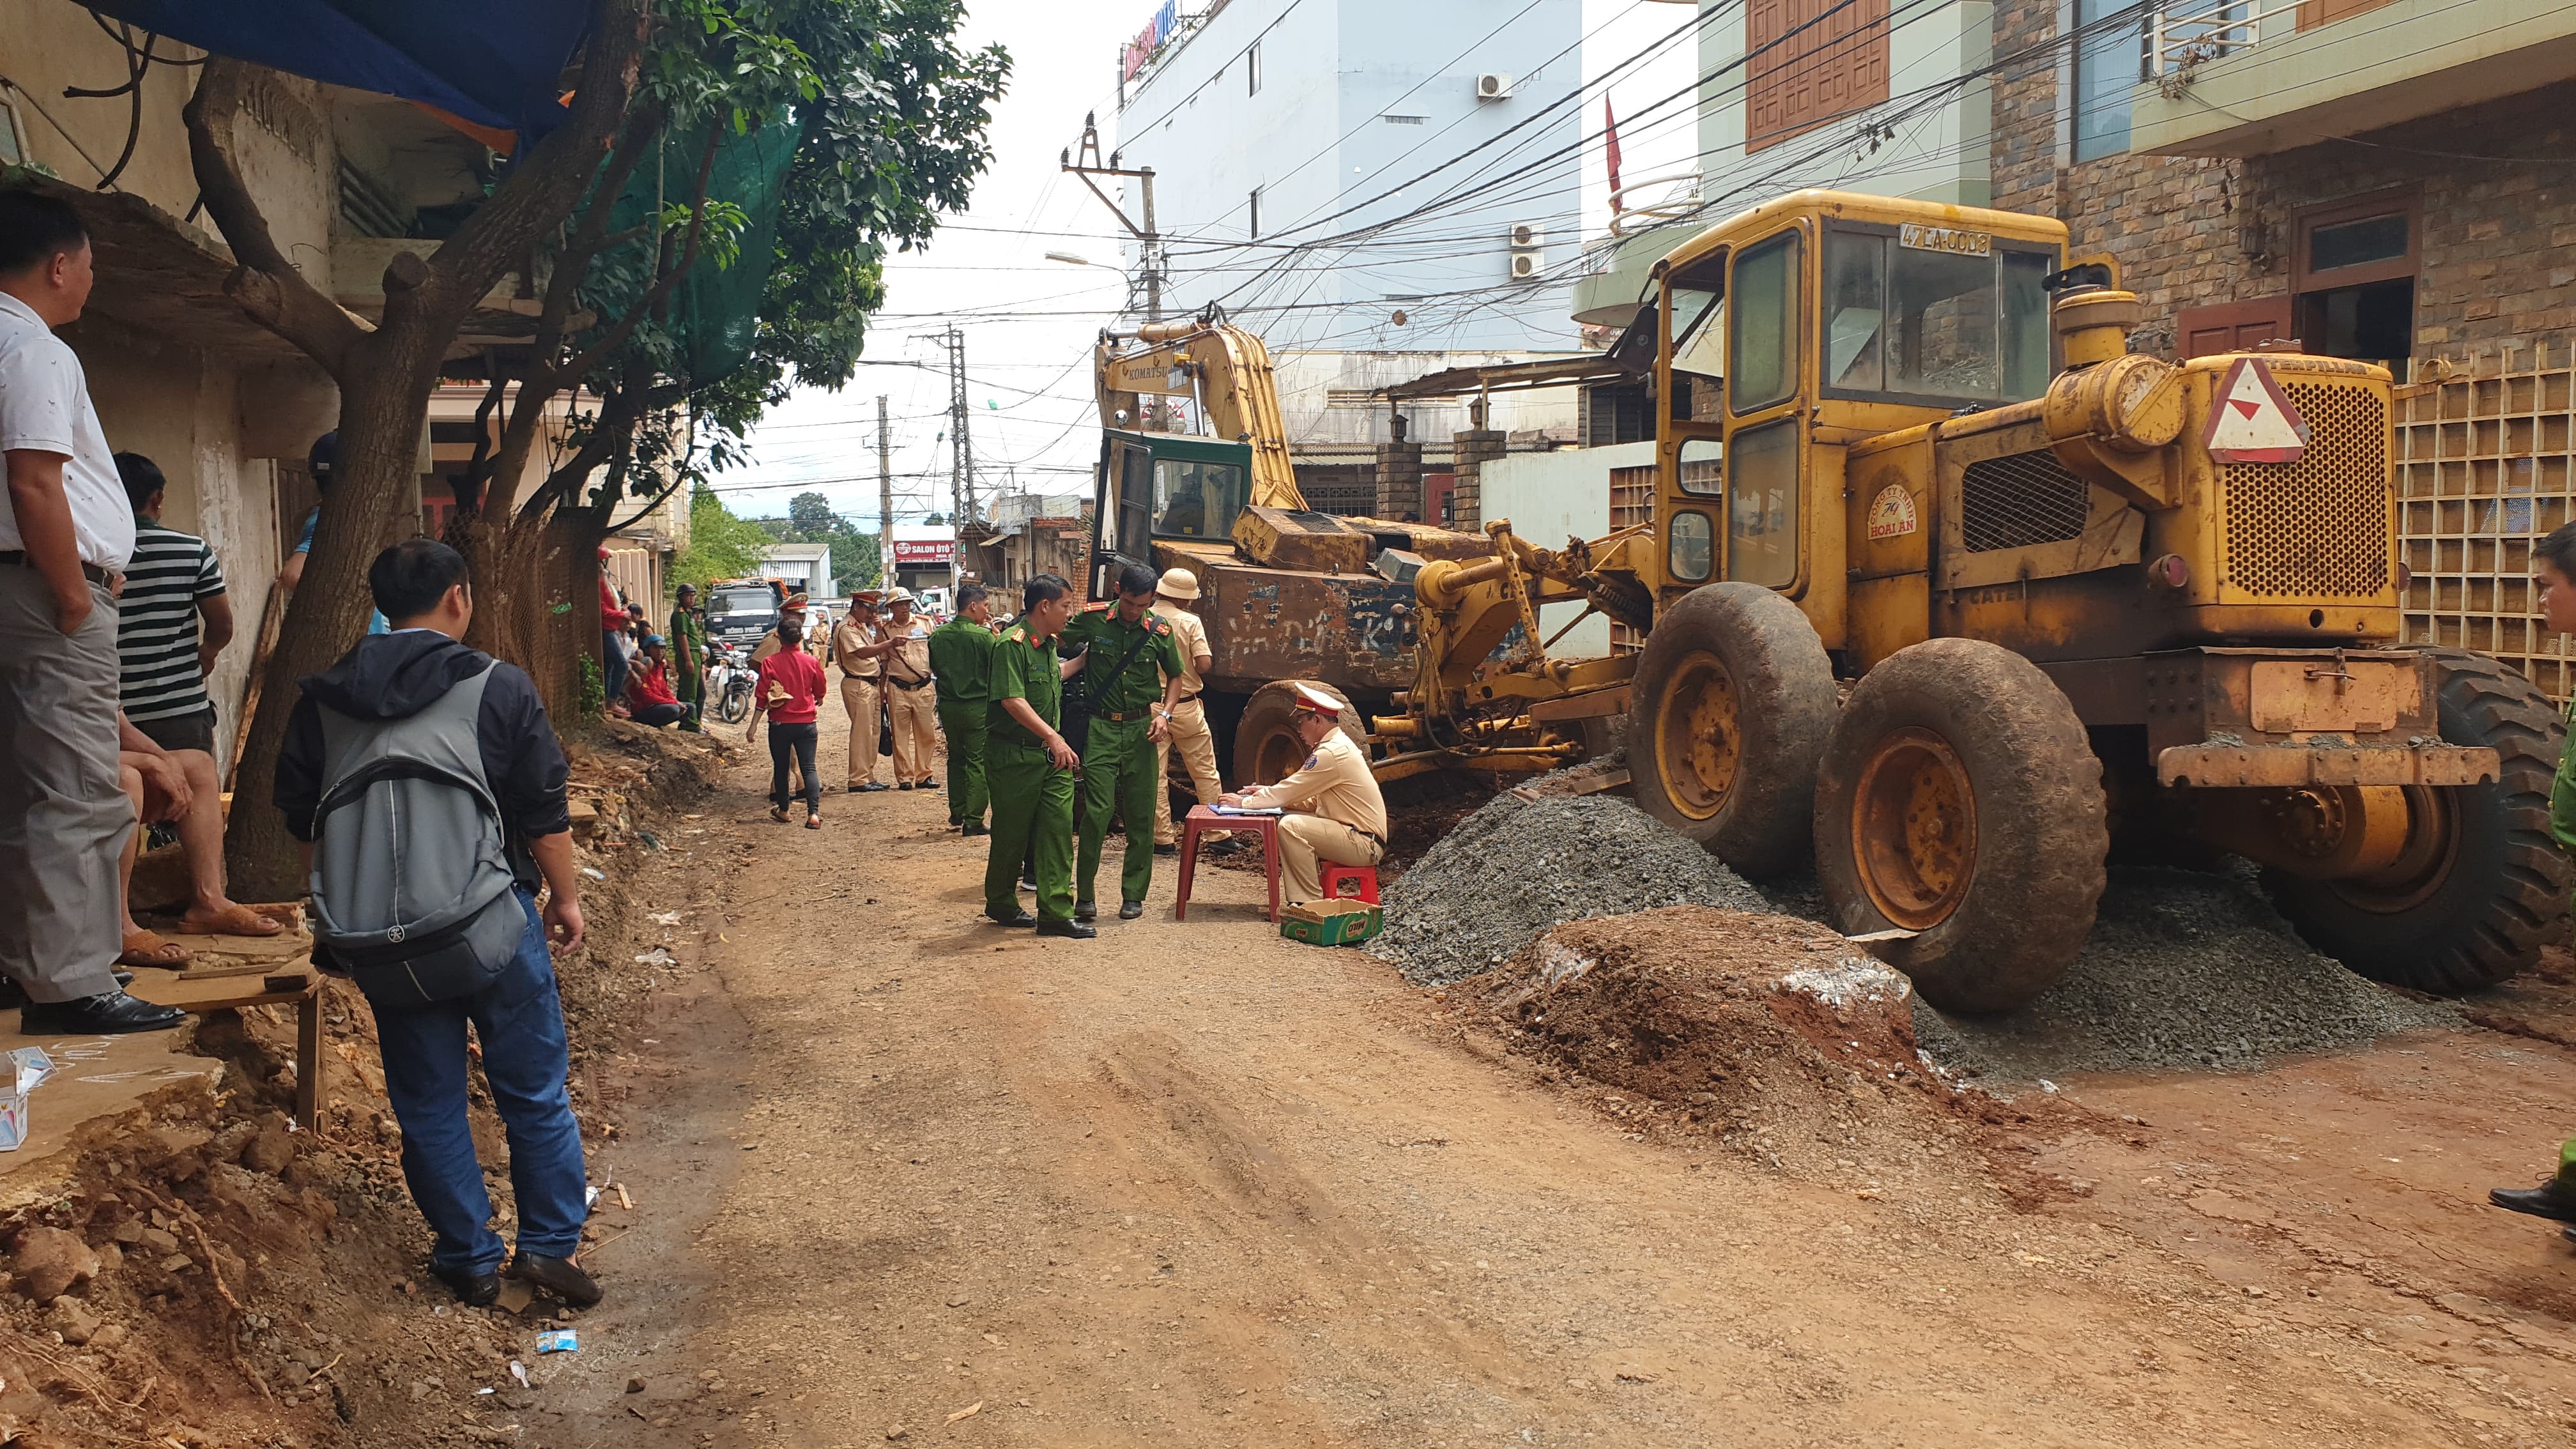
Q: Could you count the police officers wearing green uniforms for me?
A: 5